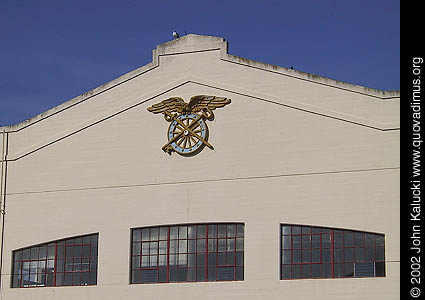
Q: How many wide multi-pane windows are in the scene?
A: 3